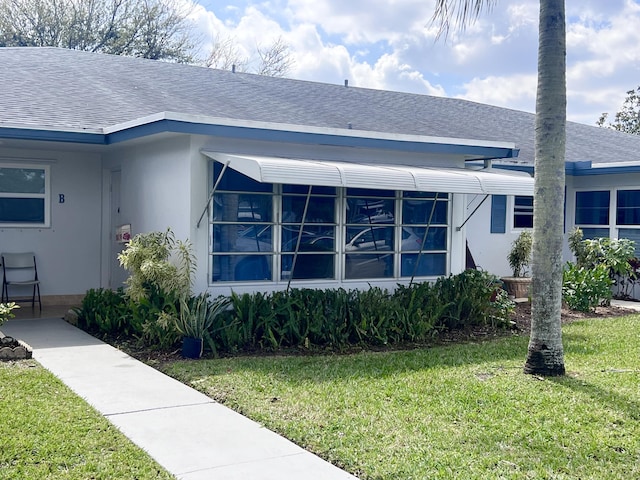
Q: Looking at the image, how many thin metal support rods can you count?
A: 4